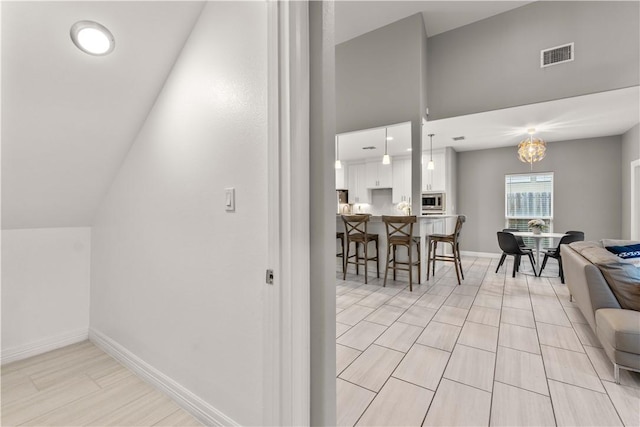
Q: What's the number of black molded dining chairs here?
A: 4